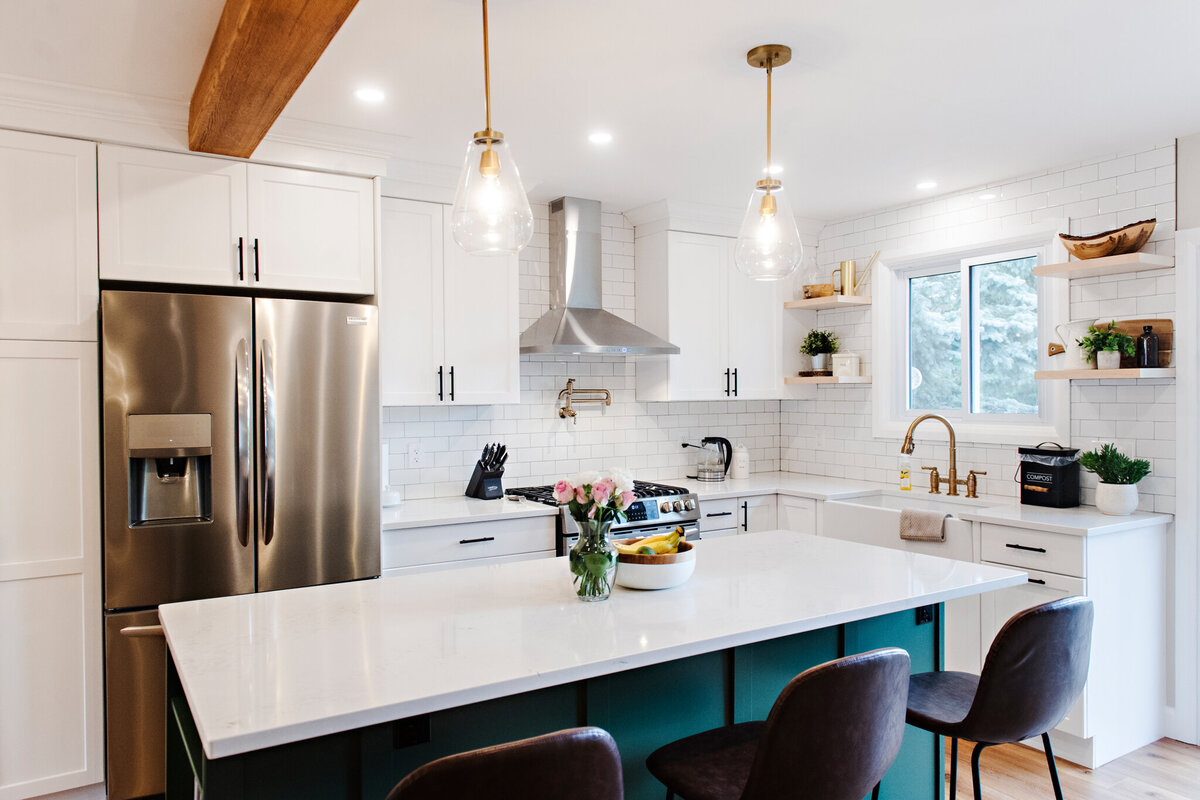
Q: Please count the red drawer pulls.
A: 0